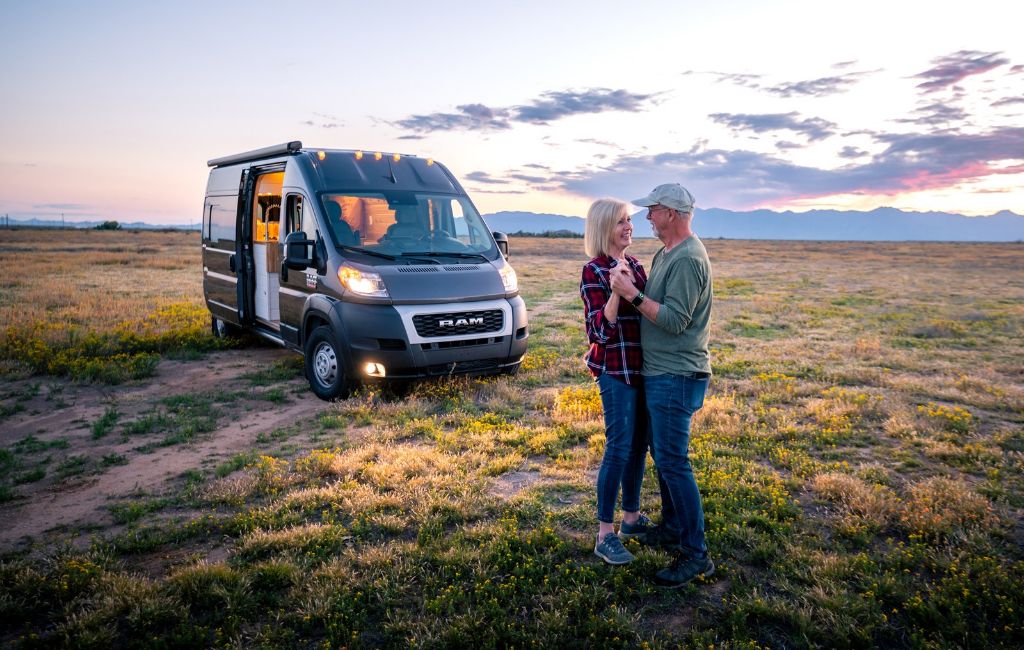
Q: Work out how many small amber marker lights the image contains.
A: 5